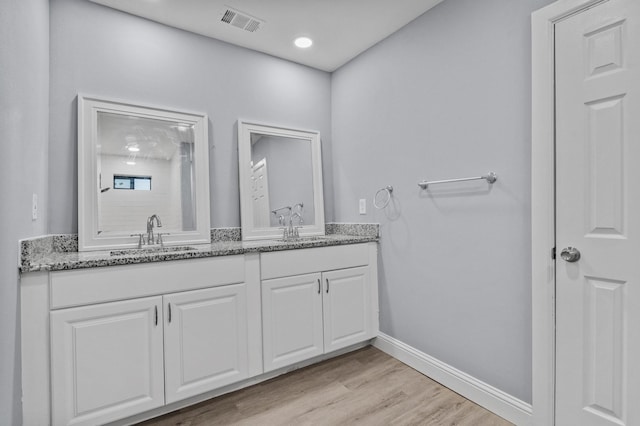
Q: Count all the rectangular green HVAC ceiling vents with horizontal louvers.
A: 0